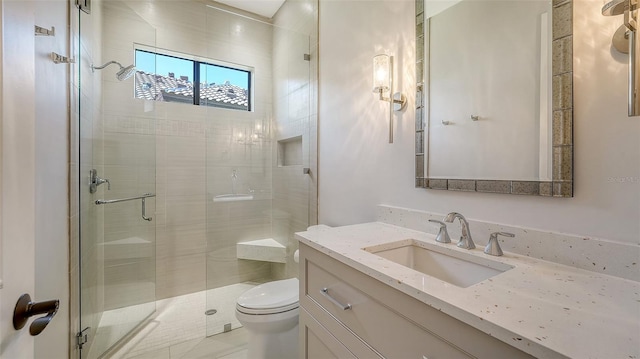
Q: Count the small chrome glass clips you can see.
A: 3